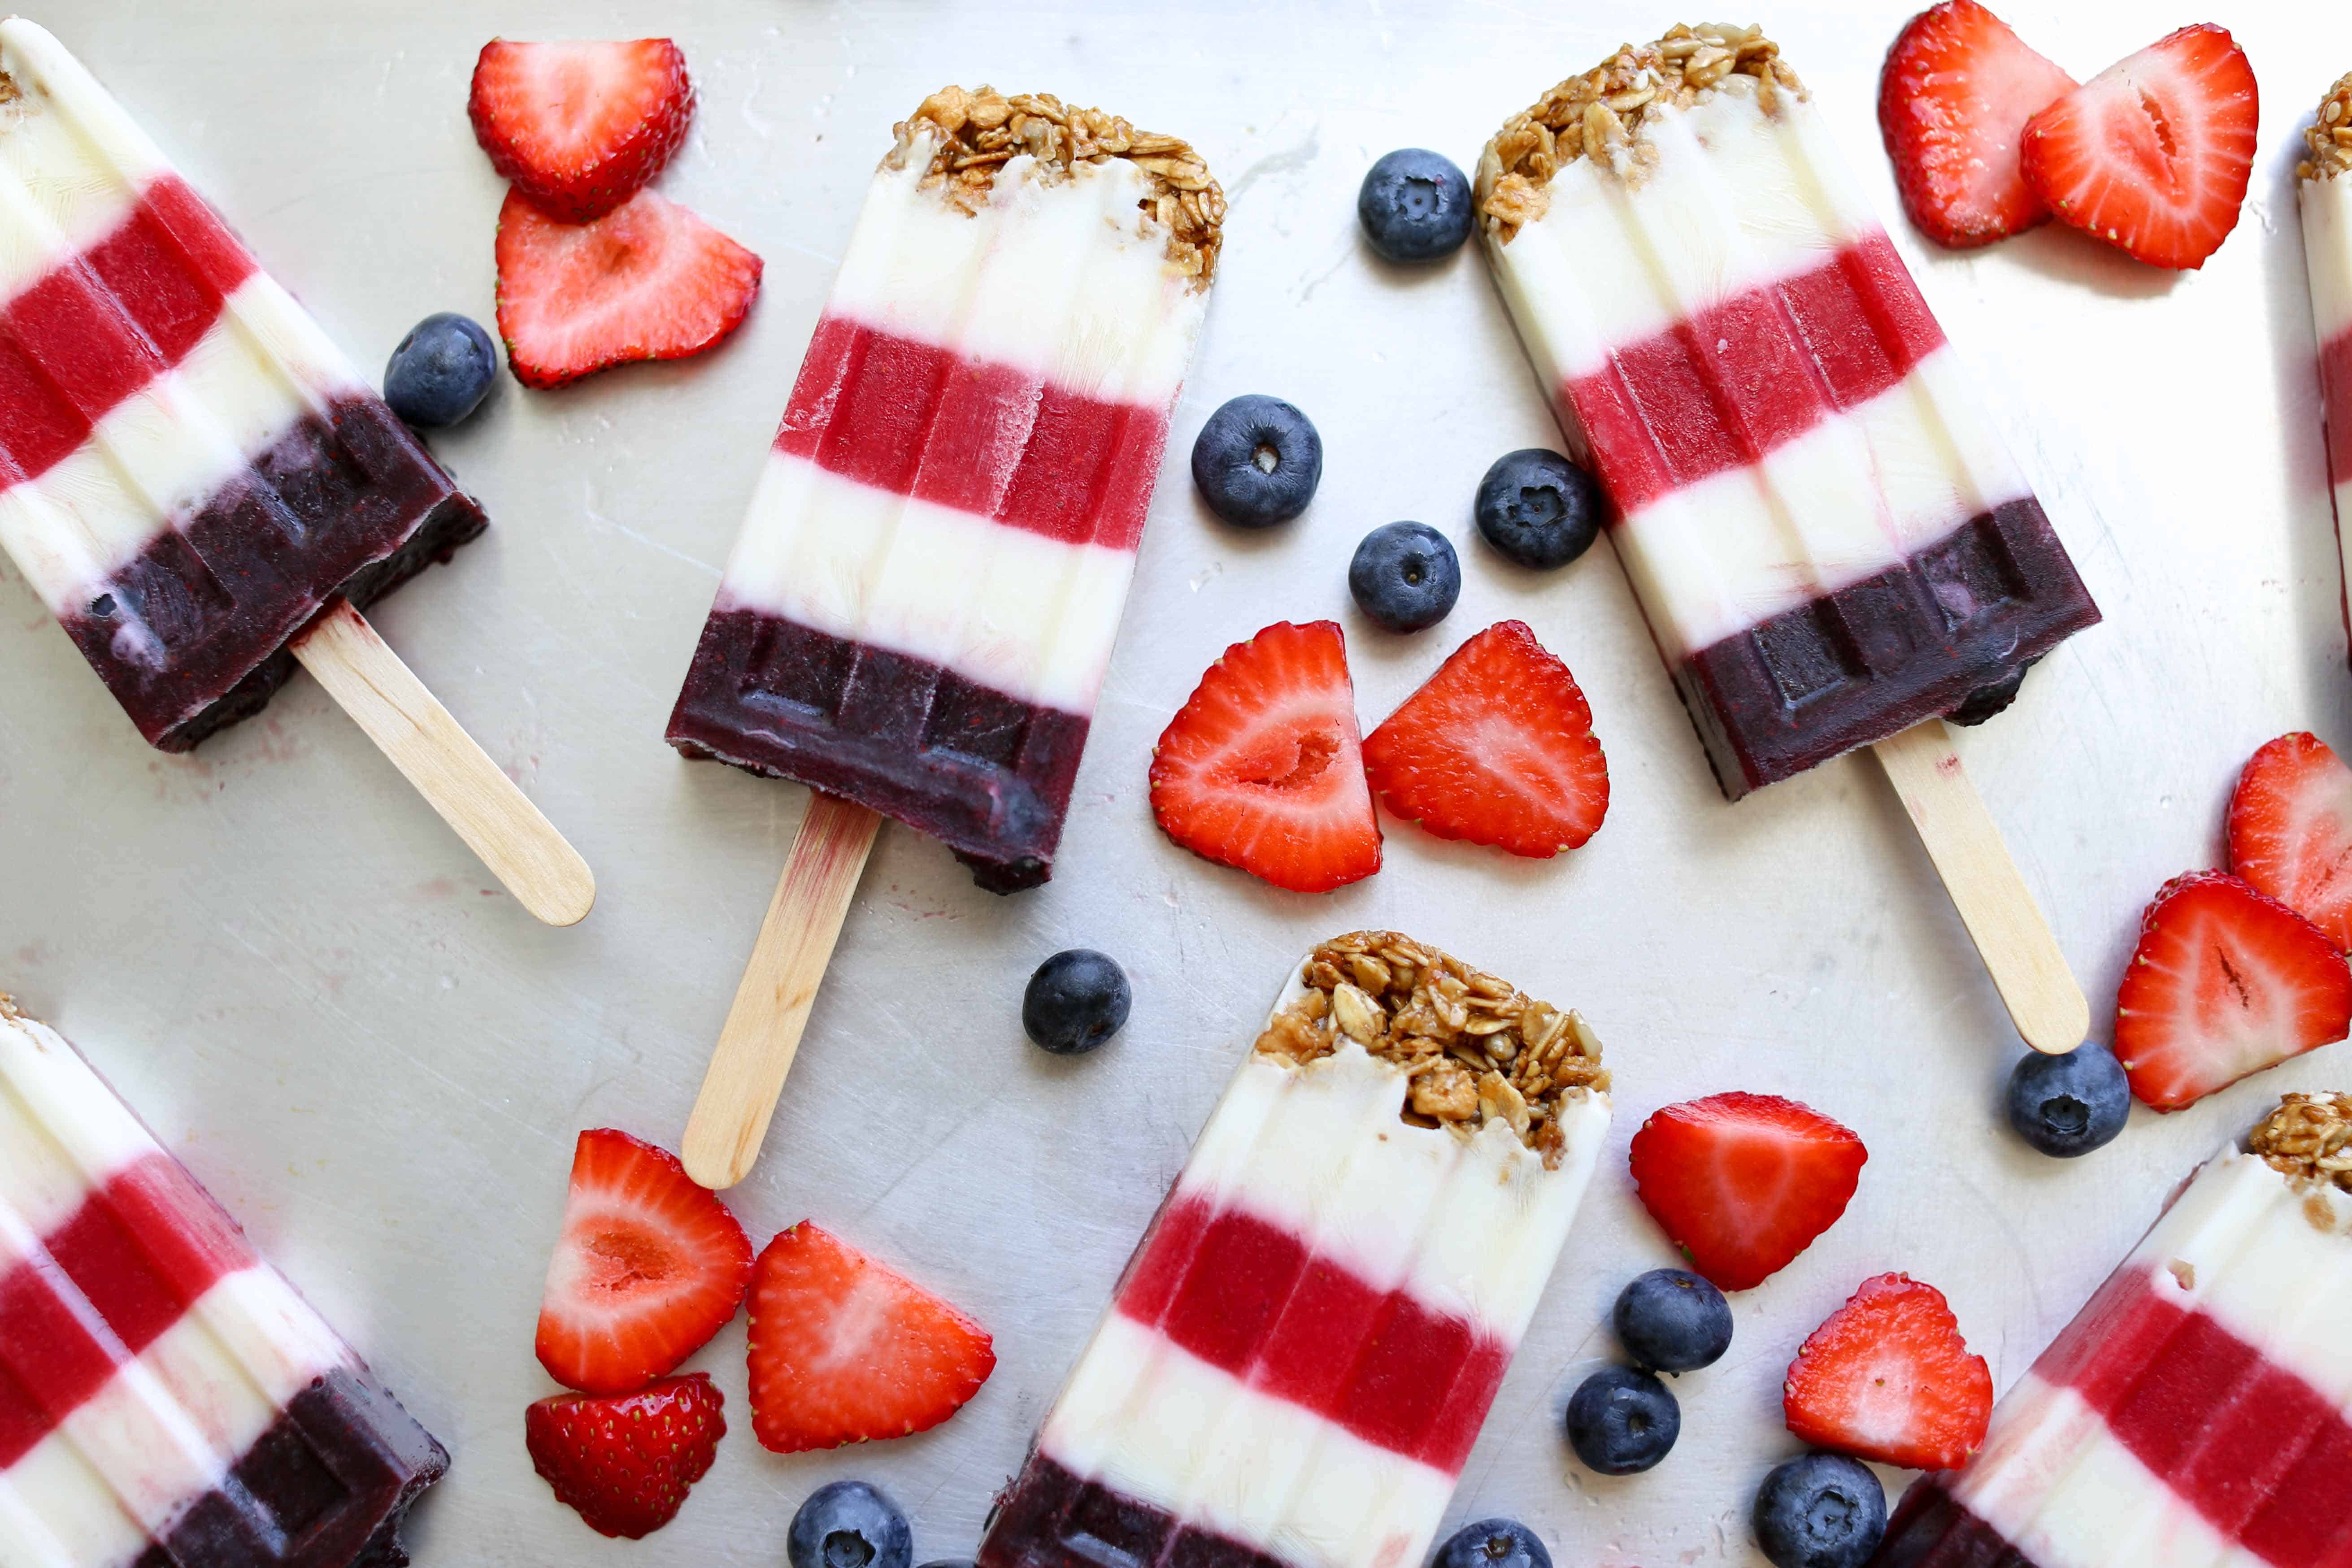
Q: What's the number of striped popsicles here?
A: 7